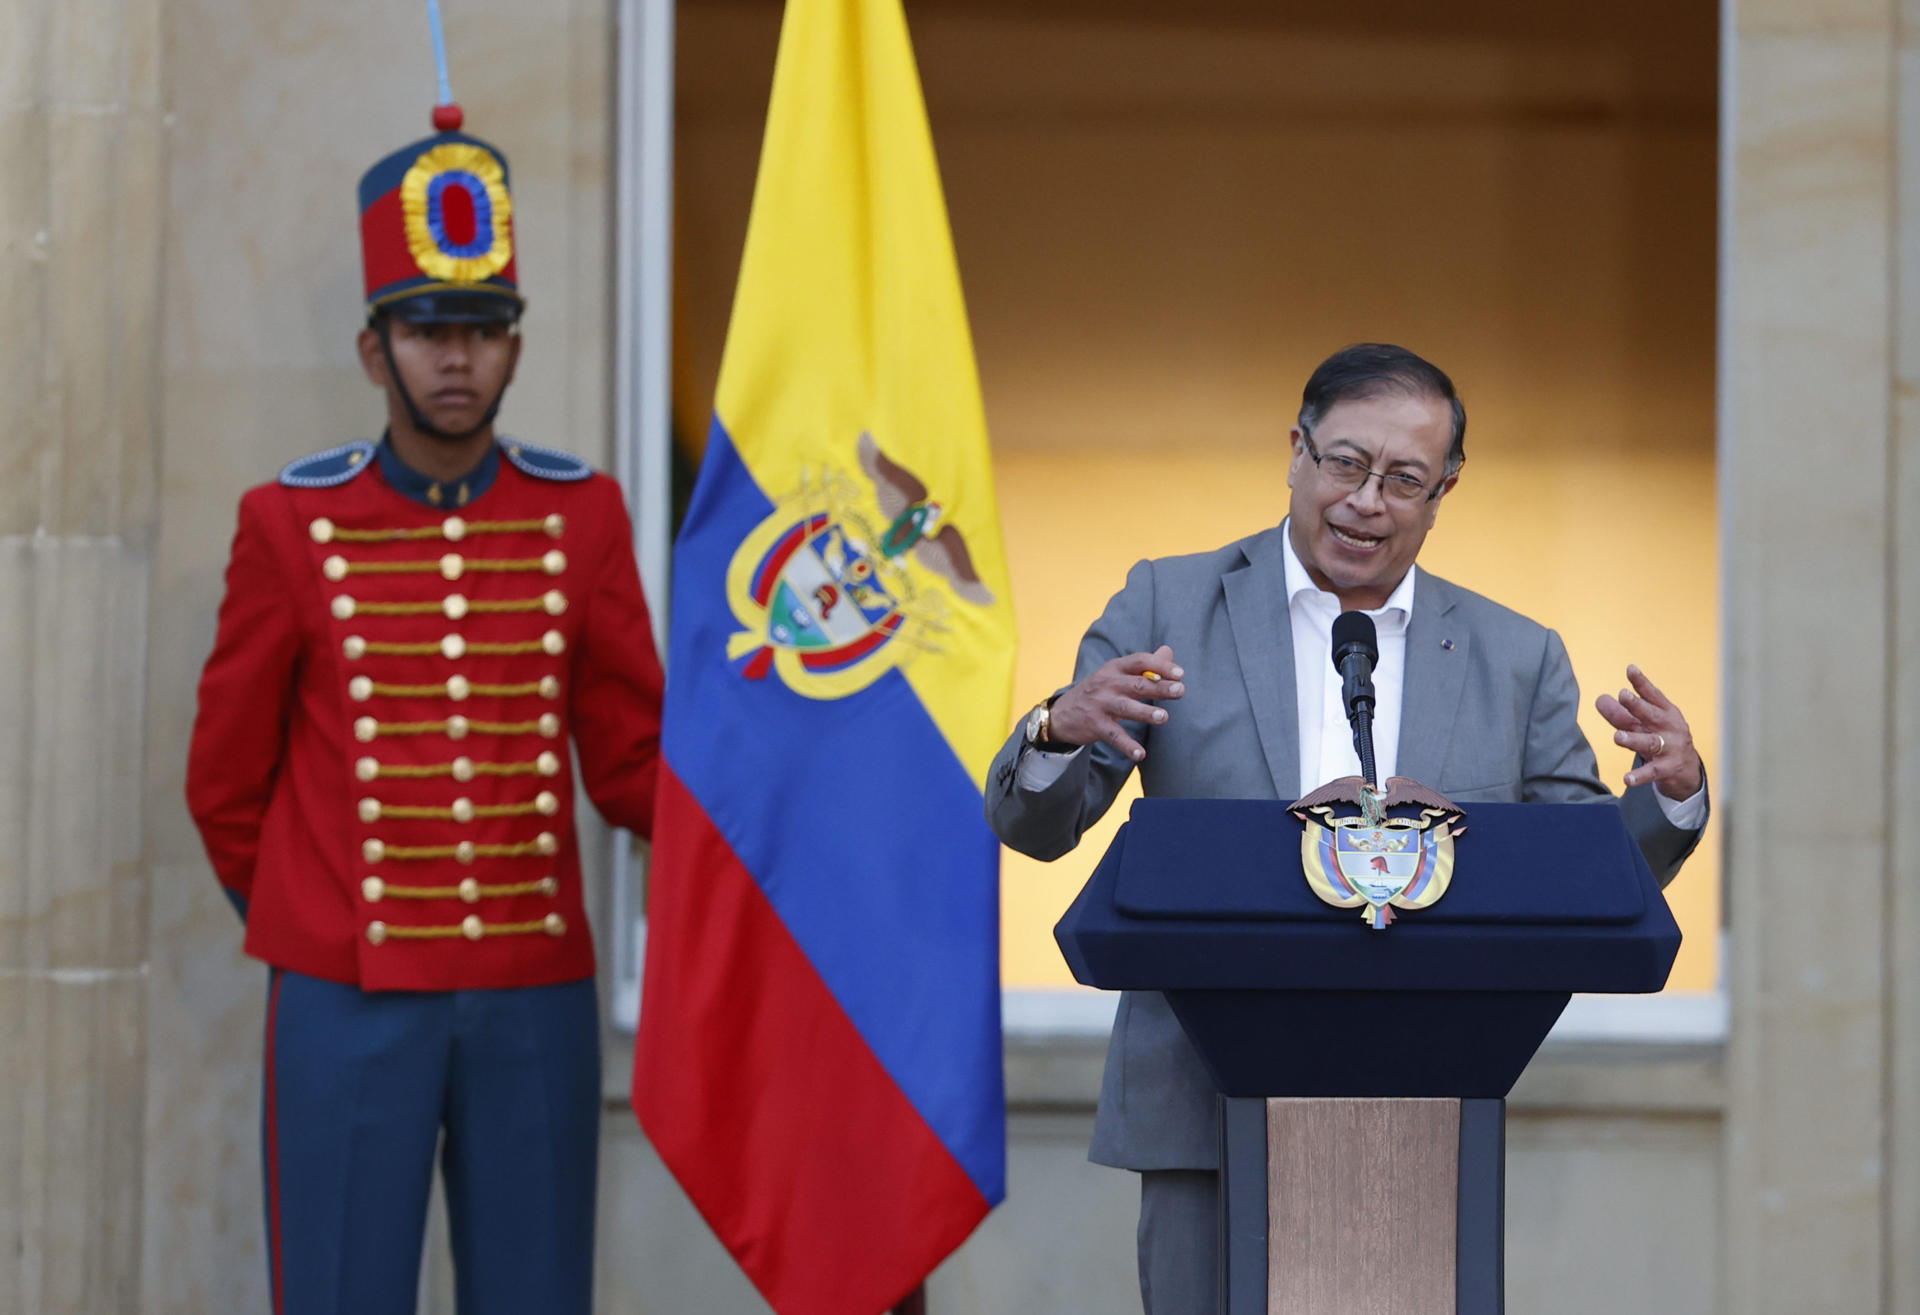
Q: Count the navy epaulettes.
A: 2